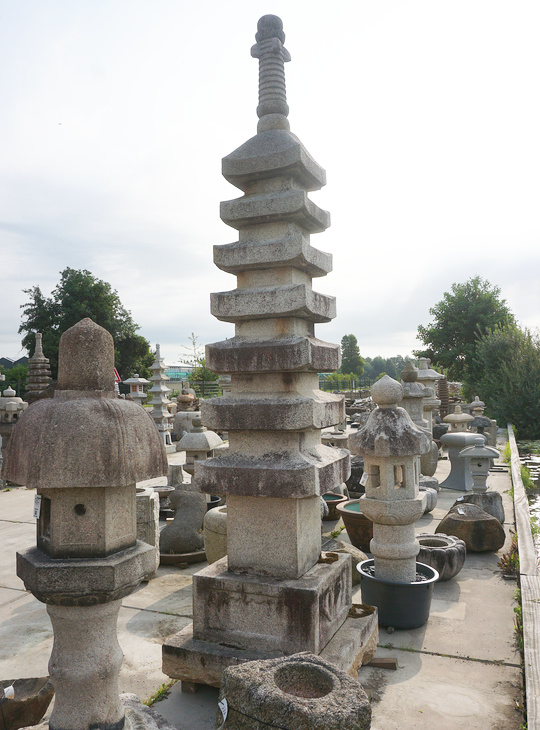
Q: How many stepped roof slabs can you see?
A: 7